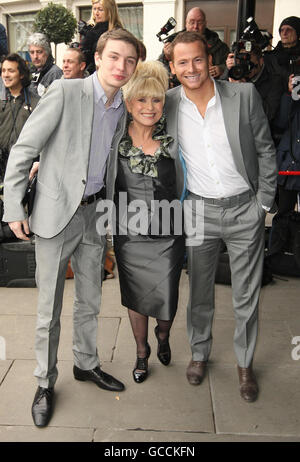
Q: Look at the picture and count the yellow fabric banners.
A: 0